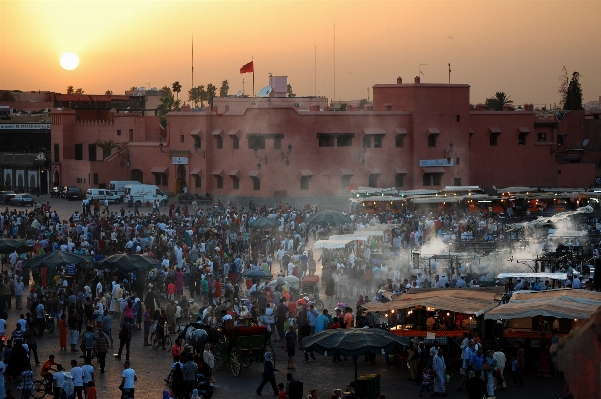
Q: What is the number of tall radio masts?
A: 3